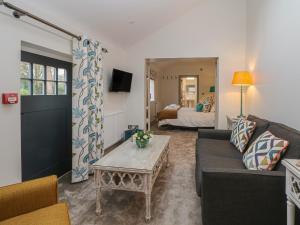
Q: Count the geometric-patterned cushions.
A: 2